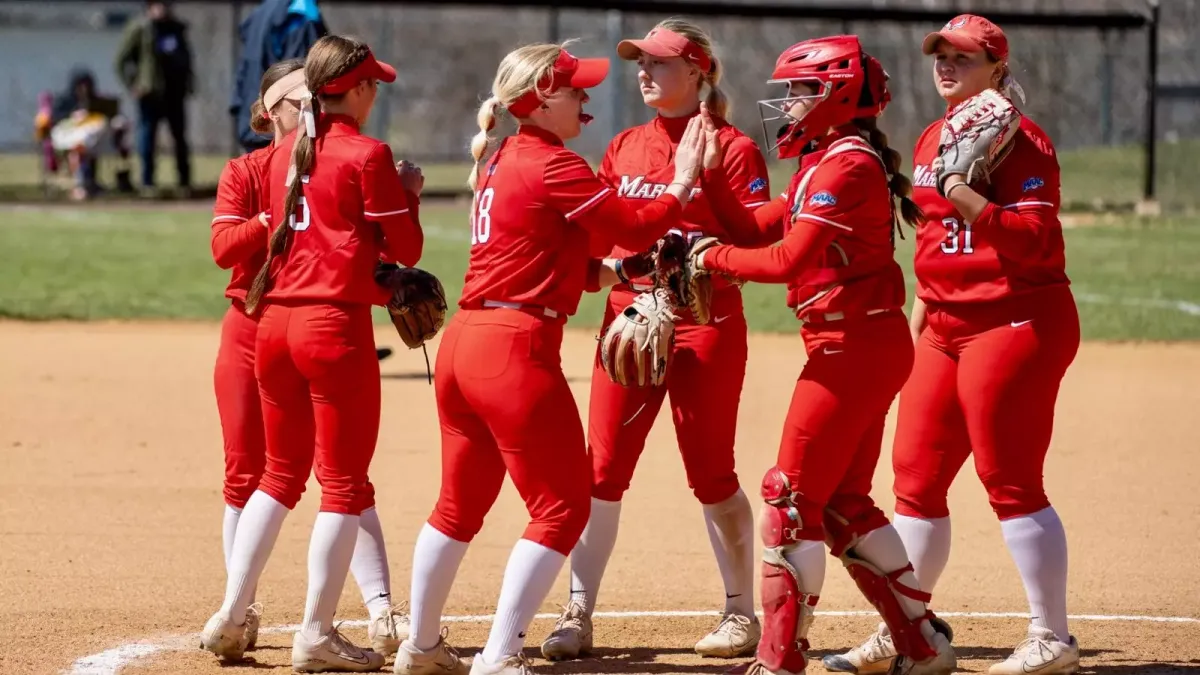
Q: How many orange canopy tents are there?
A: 0